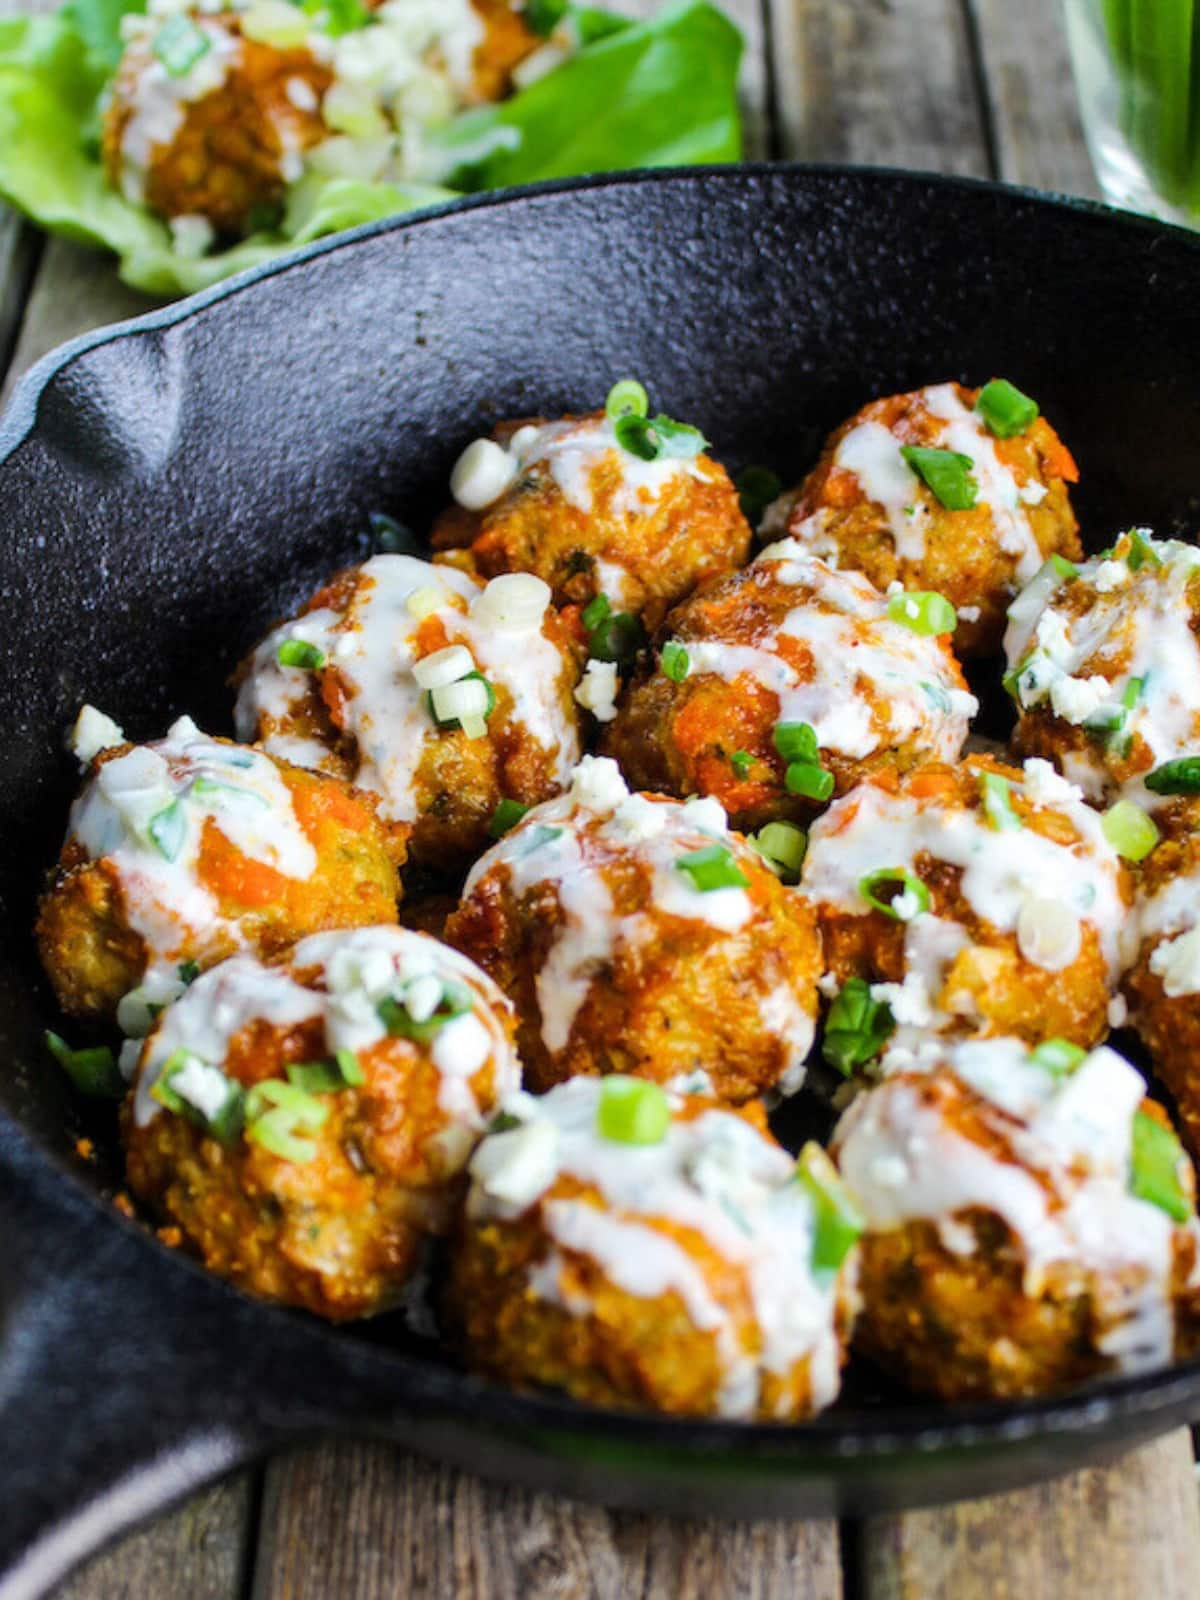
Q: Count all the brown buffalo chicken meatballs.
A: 14